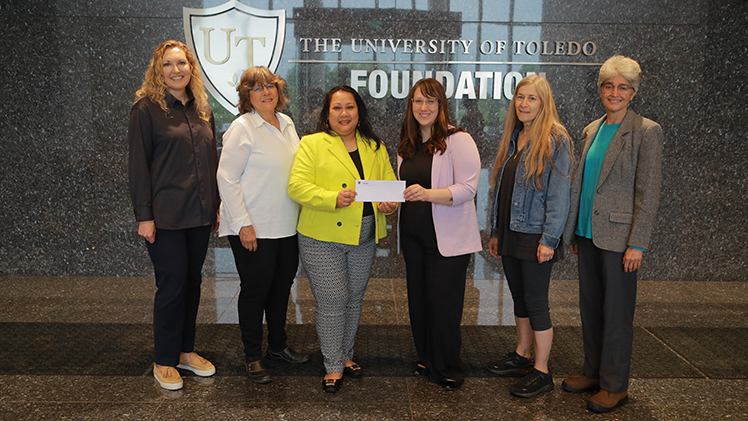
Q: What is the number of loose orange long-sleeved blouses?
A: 0